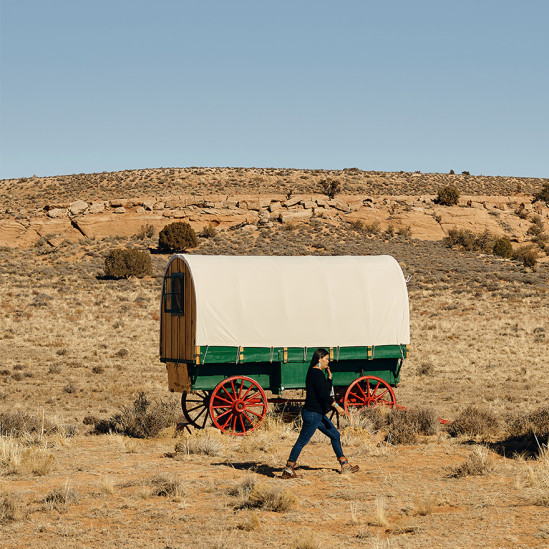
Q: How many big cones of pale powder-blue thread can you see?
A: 0